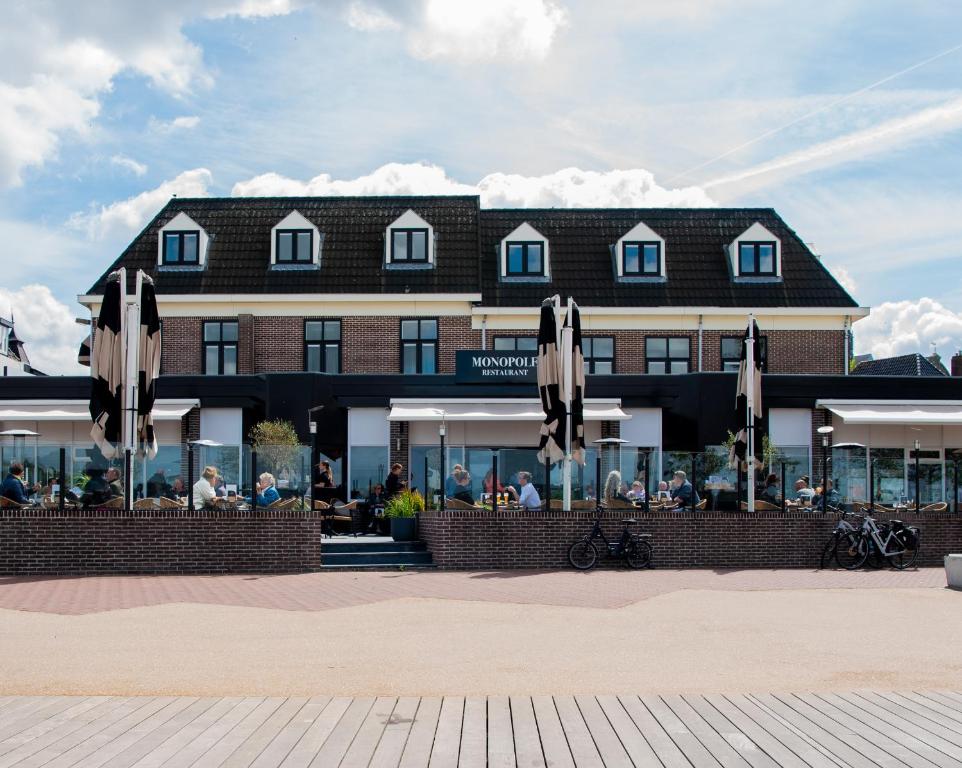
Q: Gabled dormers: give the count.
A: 6